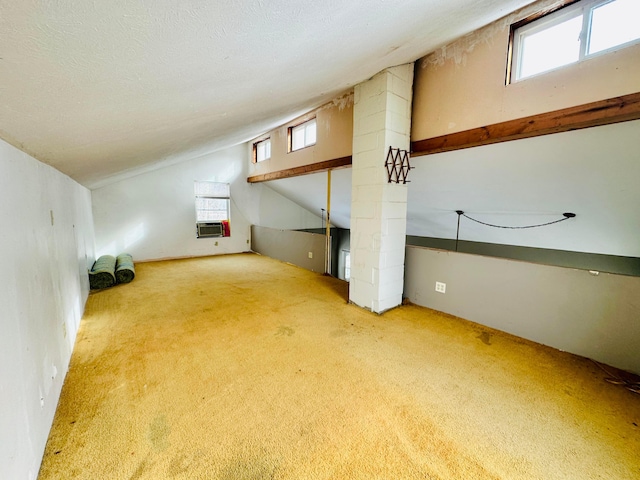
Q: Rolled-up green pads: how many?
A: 2